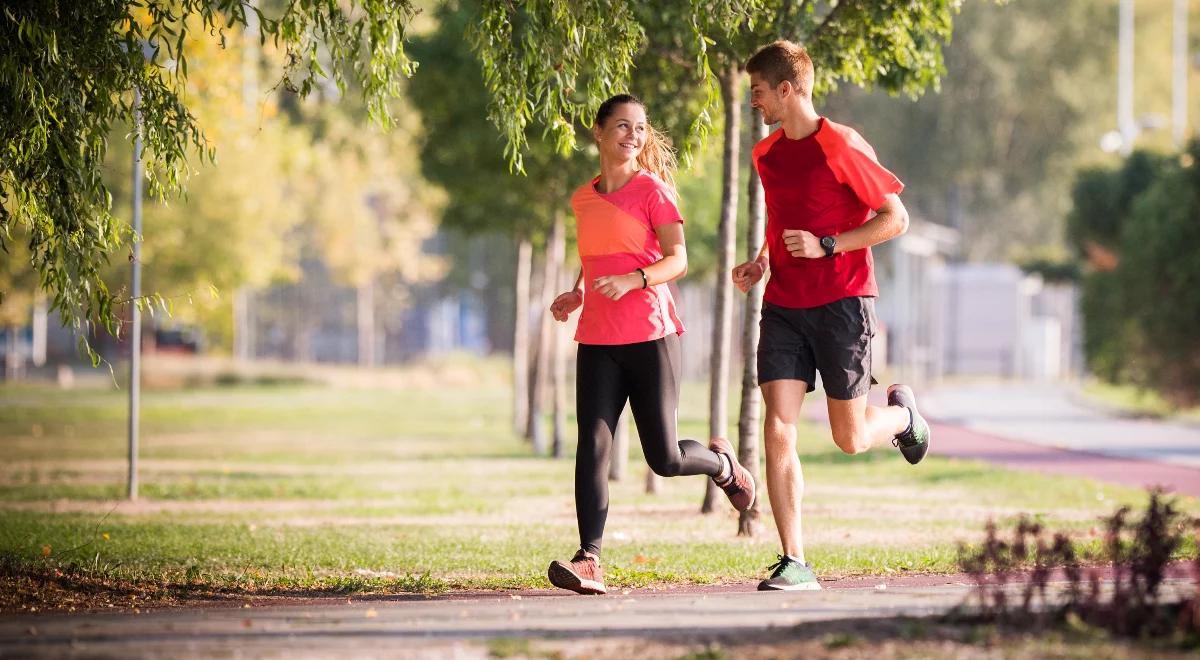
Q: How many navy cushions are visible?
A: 0